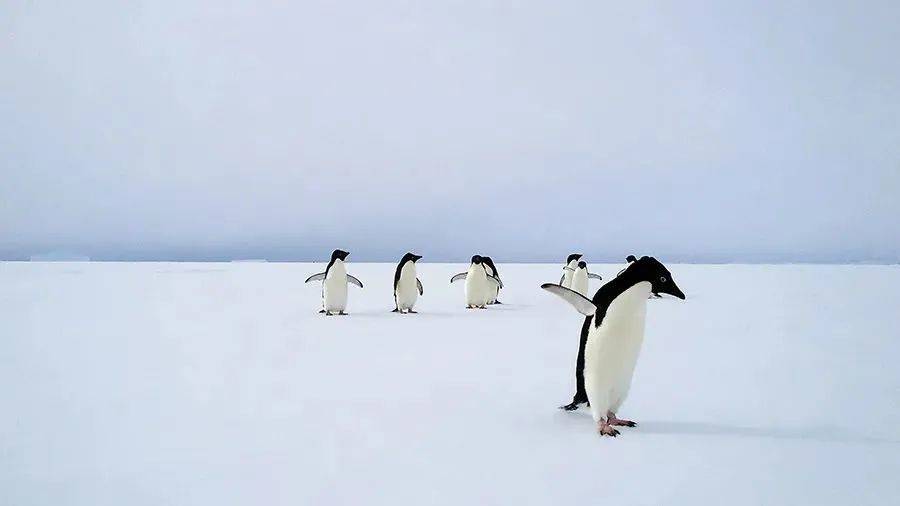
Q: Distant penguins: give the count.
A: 7